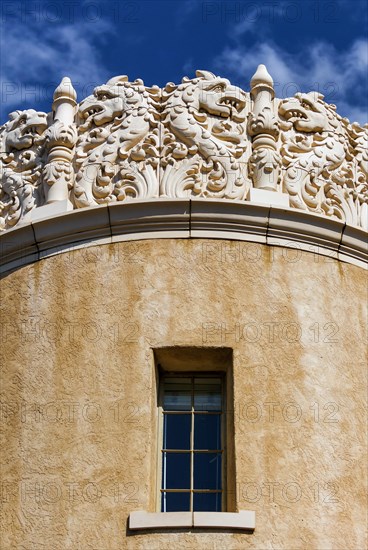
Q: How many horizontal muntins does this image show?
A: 3